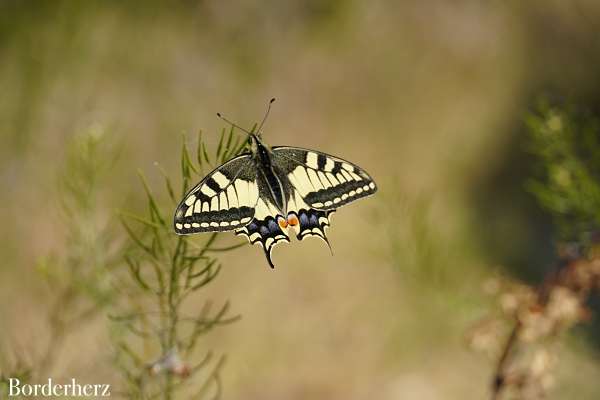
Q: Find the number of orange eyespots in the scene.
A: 2